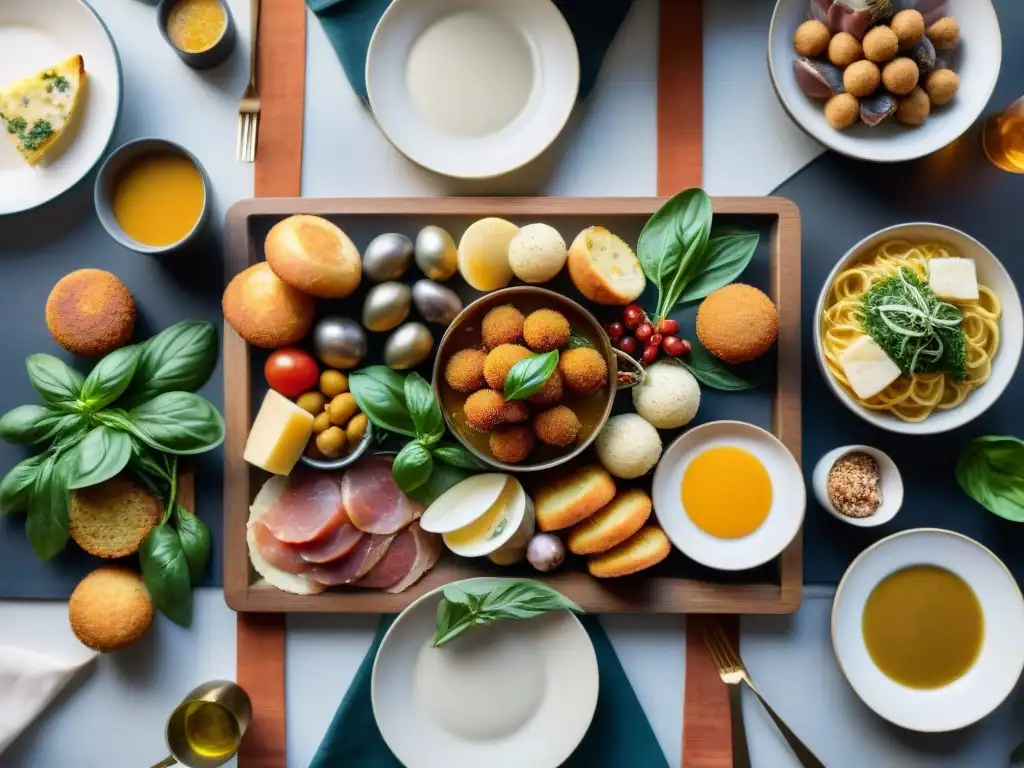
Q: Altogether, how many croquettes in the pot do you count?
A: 10